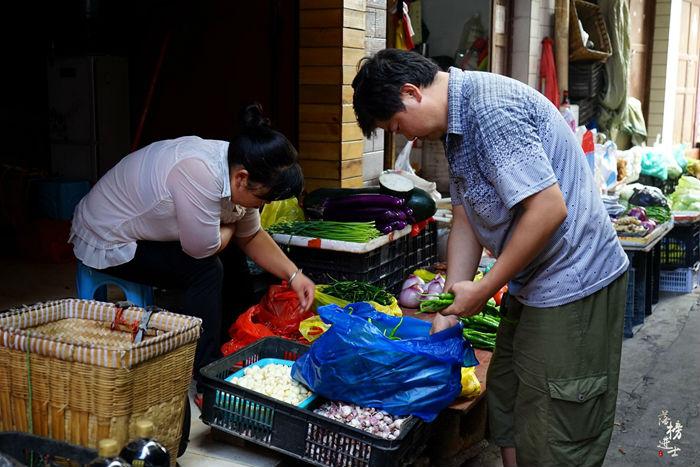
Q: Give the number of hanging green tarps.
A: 1